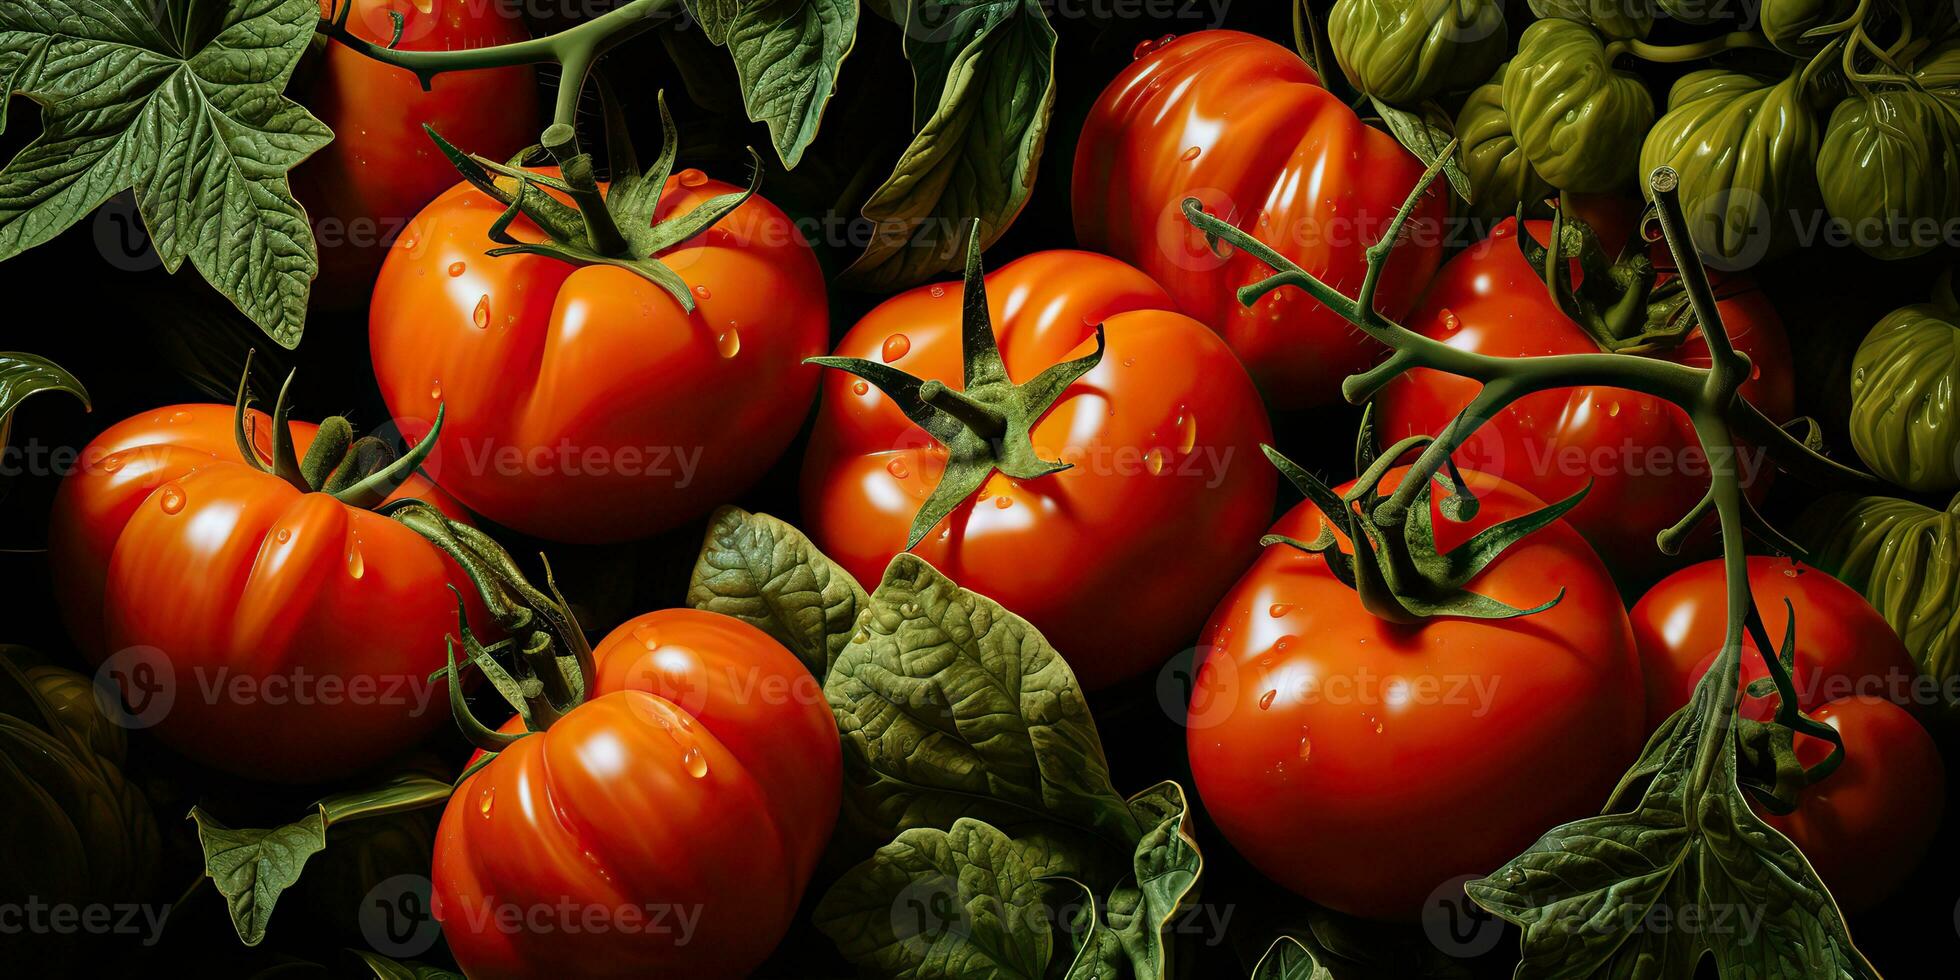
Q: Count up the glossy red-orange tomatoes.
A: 10